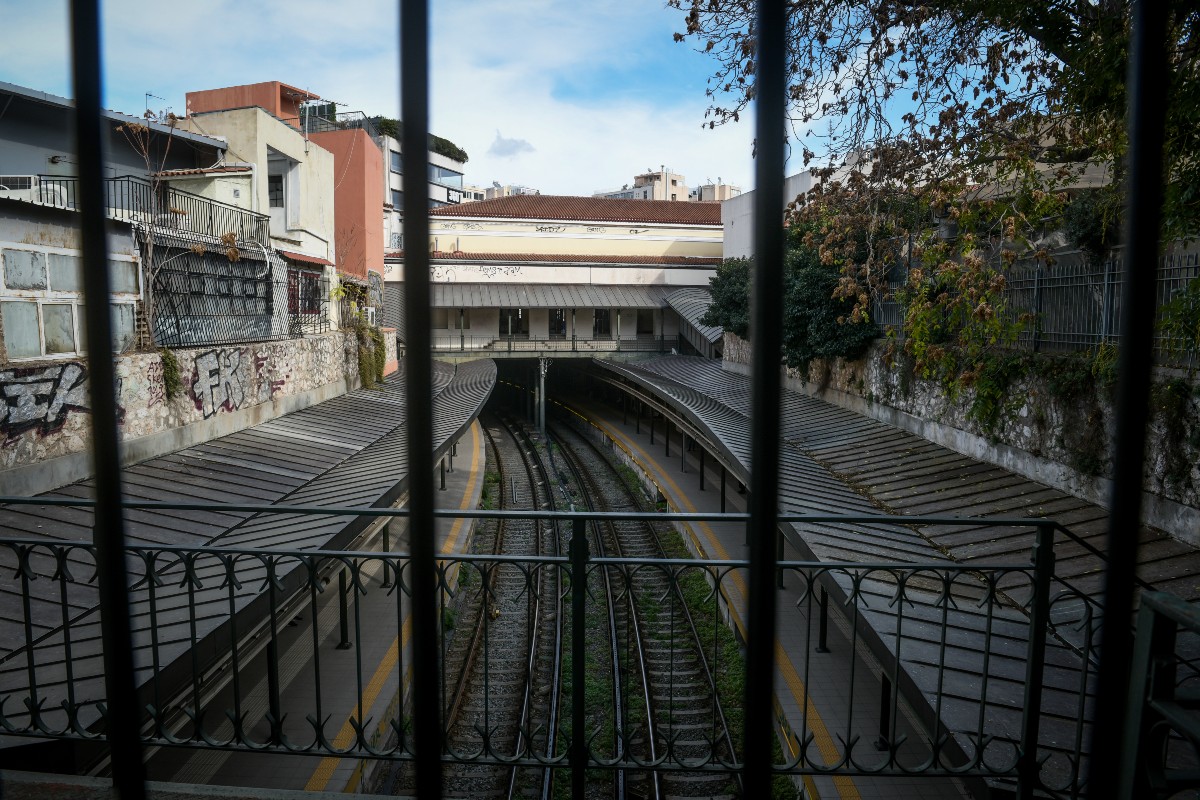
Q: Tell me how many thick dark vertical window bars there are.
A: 4